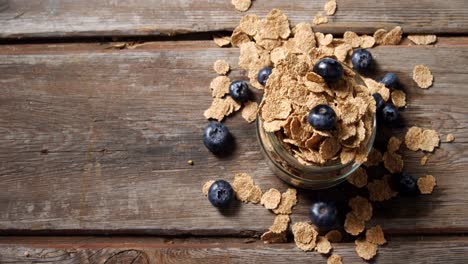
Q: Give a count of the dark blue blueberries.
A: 12